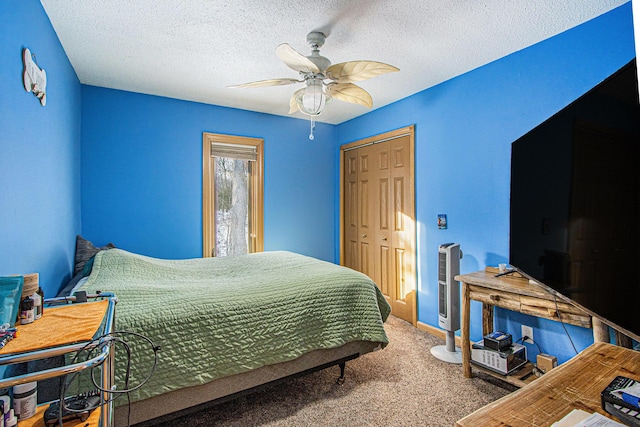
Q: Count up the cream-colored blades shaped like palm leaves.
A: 5